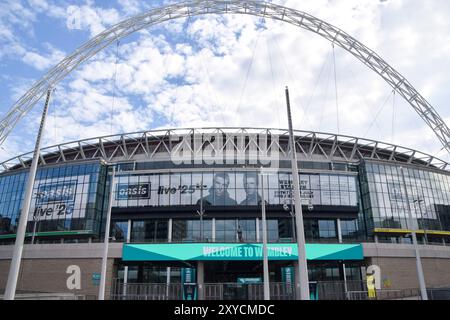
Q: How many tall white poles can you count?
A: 5